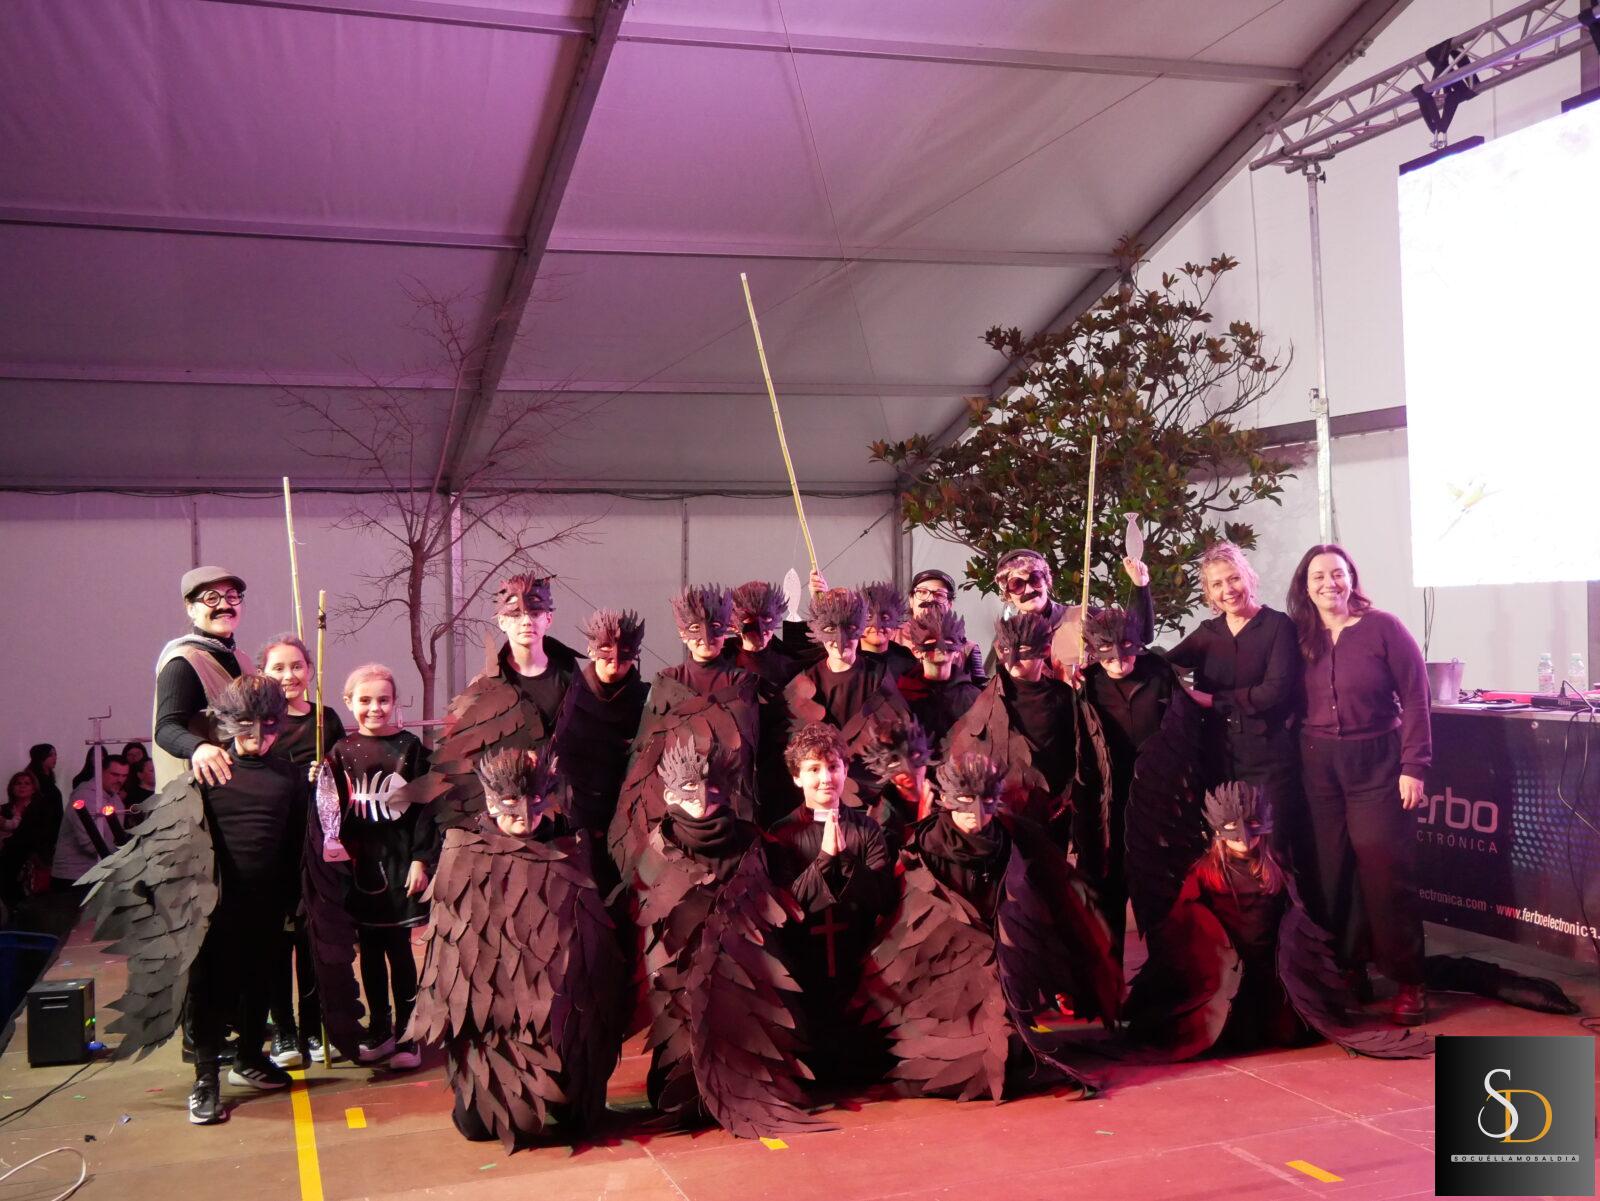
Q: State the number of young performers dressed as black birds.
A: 15